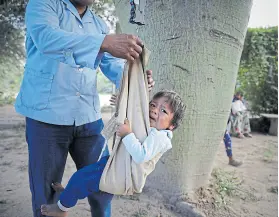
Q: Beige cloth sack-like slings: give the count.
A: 1